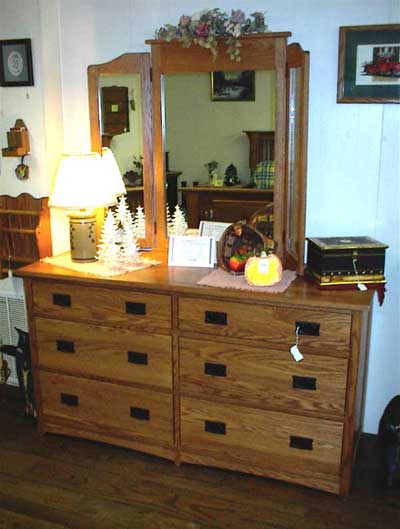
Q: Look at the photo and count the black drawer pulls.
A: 12